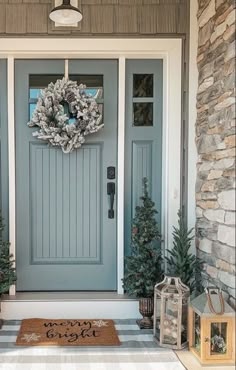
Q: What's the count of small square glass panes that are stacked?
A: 2